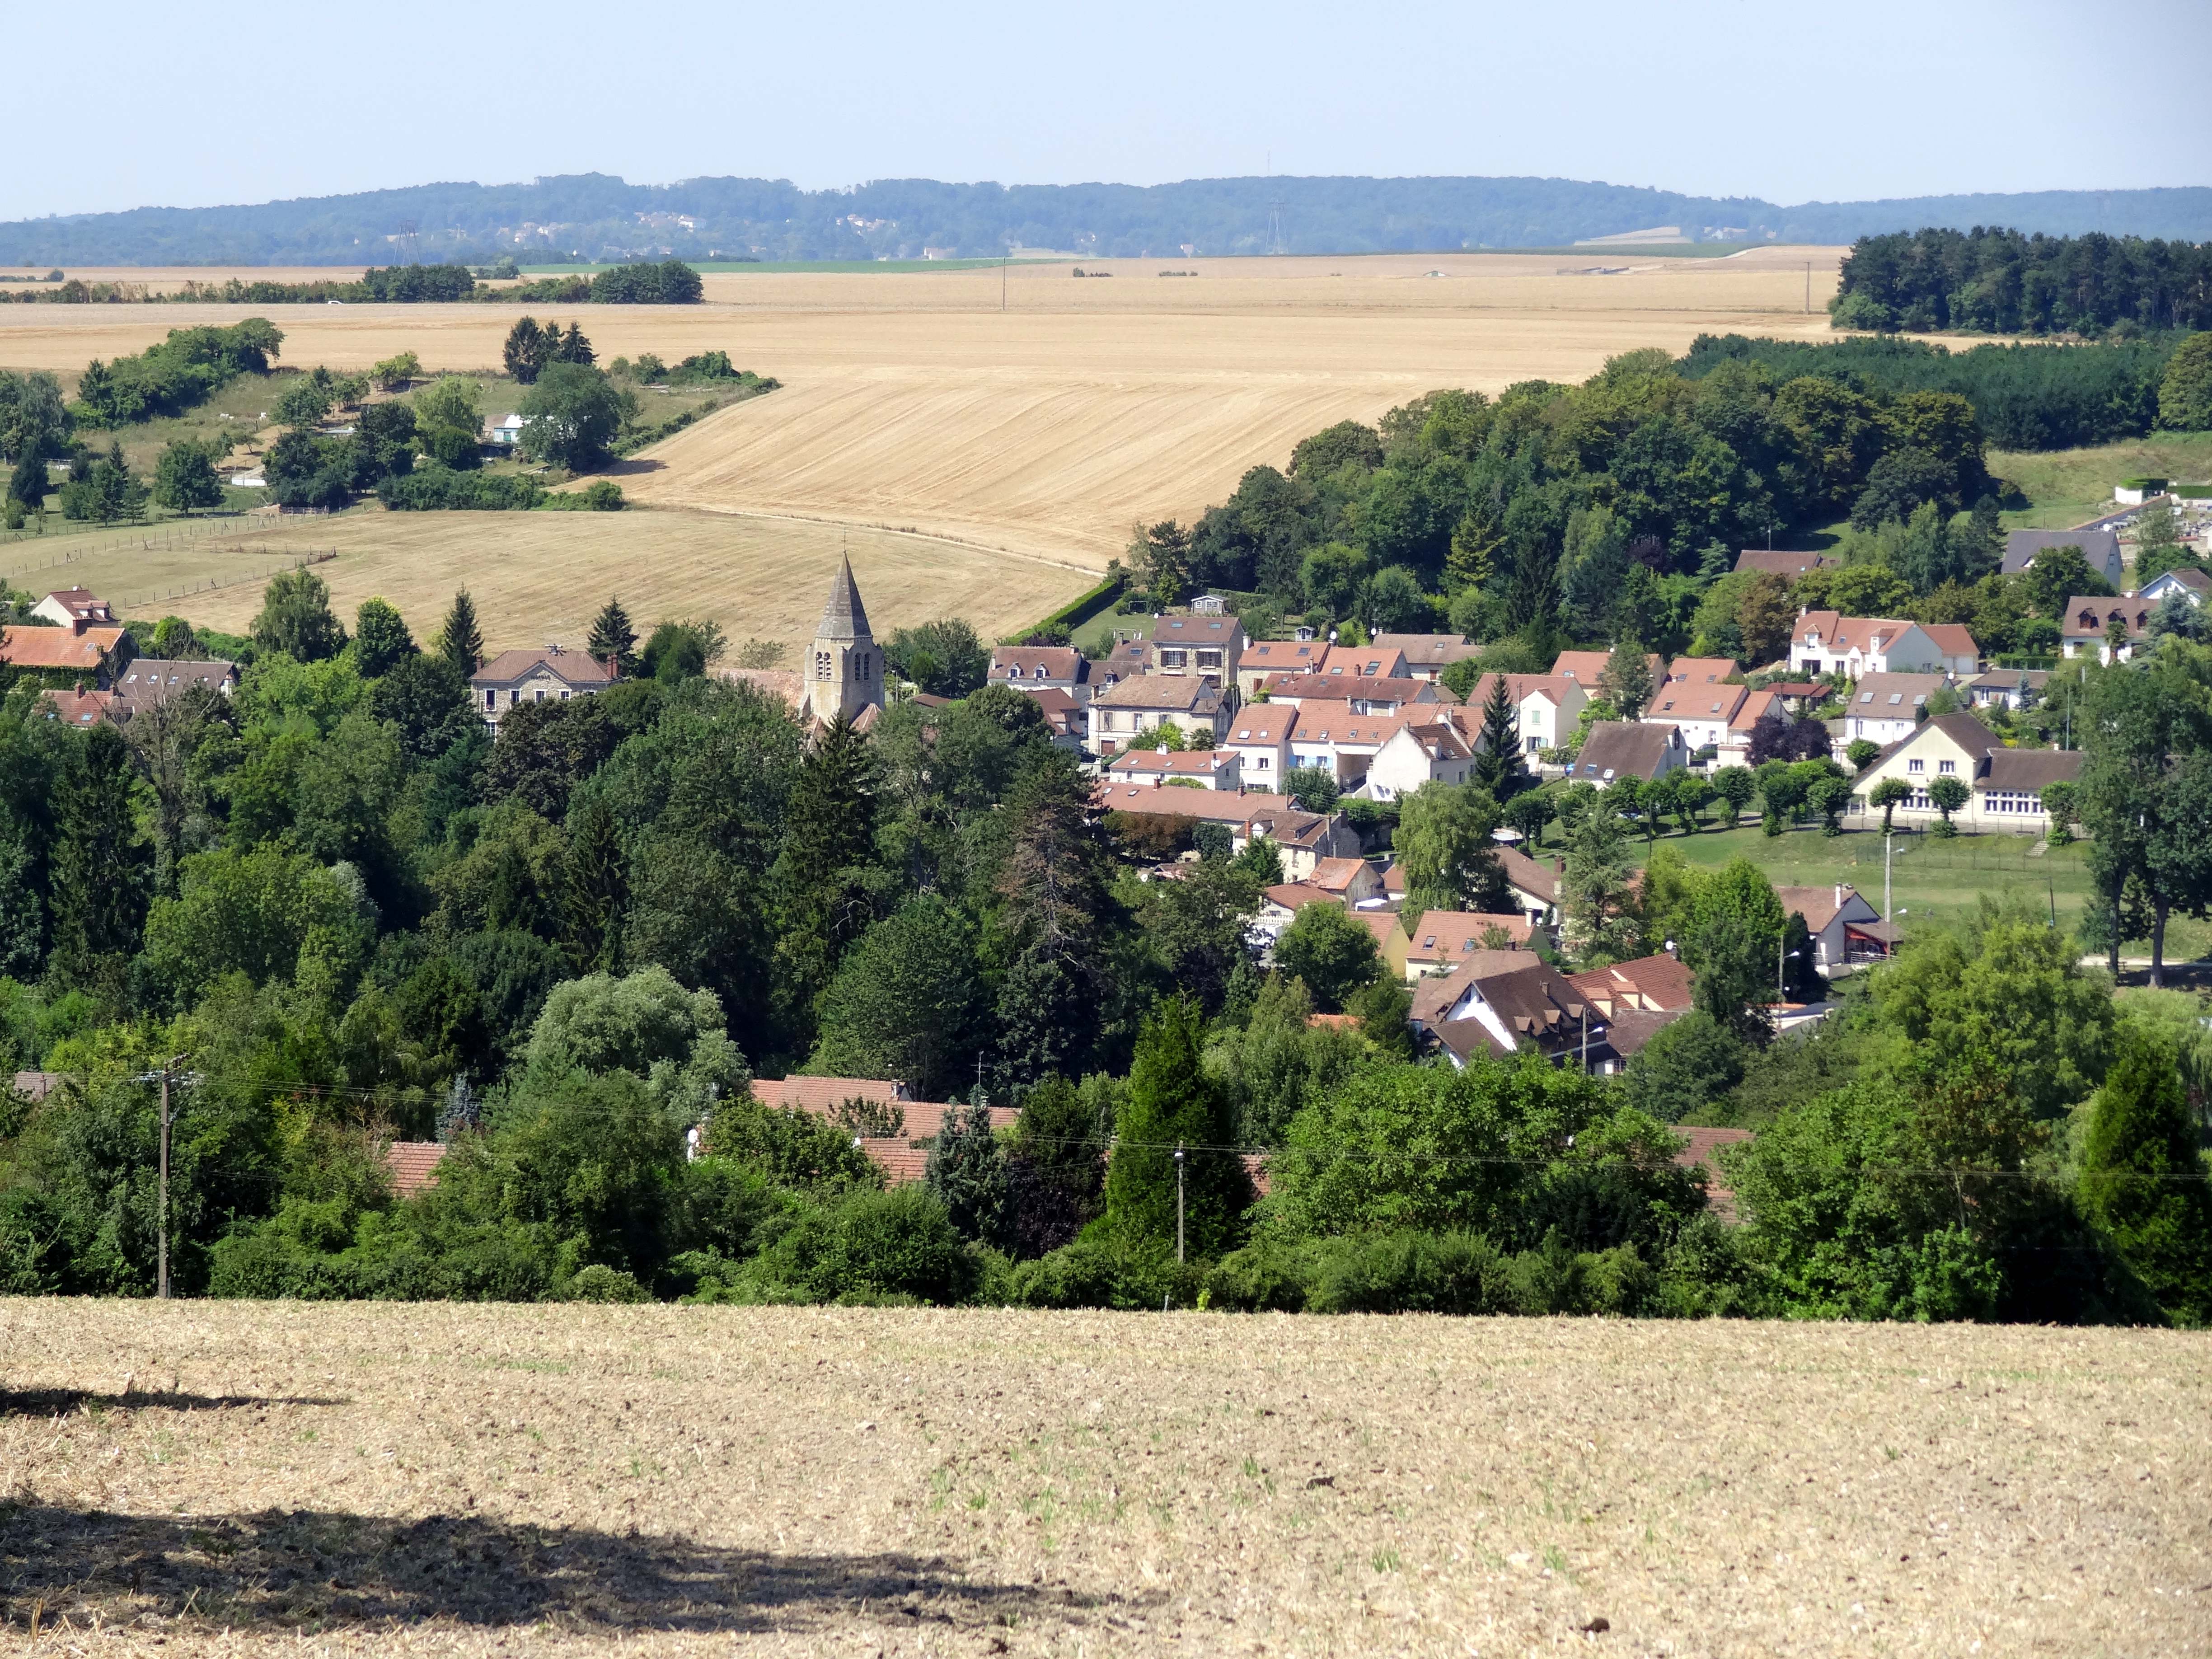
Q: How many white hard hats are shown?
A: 0